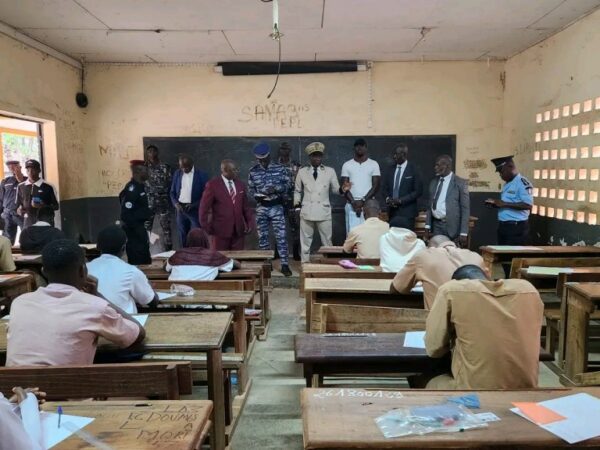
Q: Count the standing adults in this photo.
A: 13